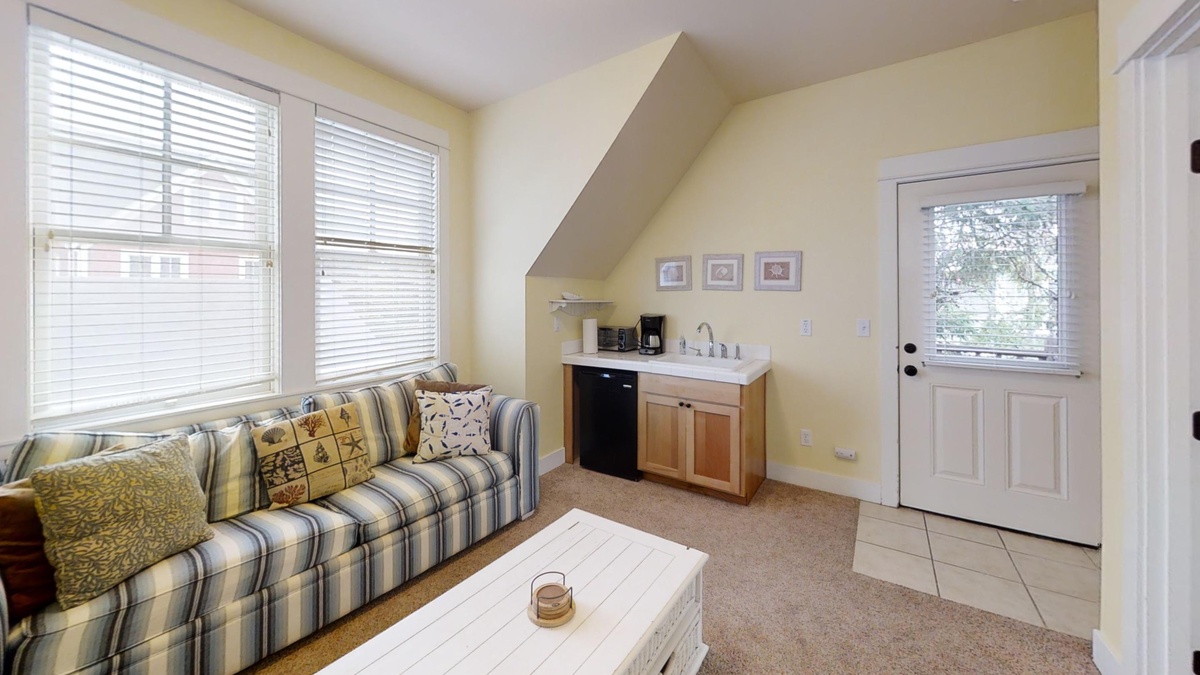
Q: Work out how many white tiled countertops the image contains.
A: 1